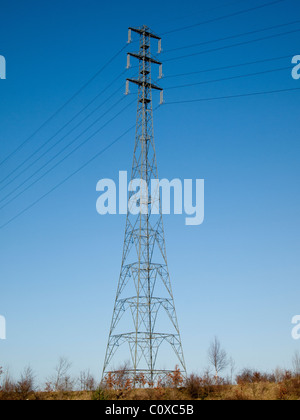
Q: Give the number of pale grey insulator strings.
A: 6